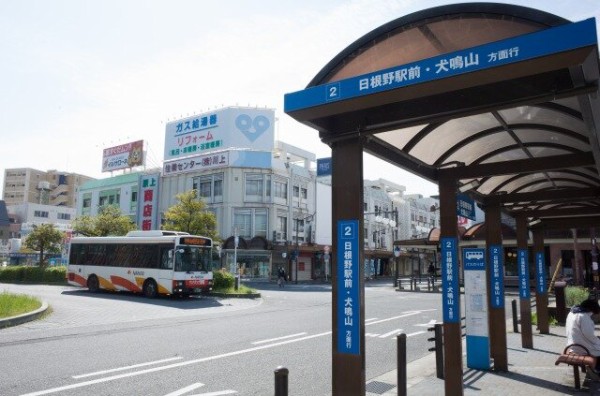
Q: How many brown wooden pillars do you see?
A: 5